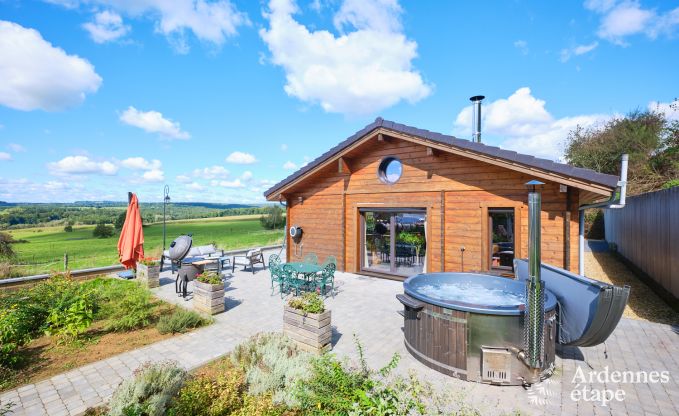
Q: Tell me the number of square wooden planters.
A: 3